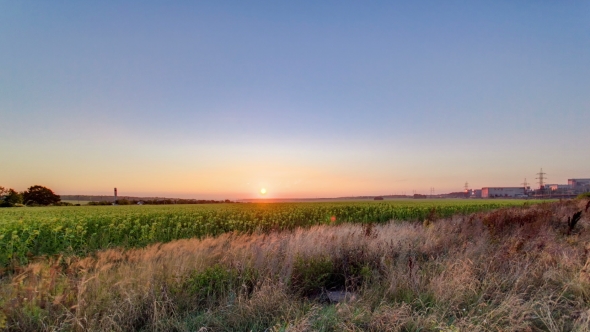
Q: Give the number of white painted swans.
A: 0